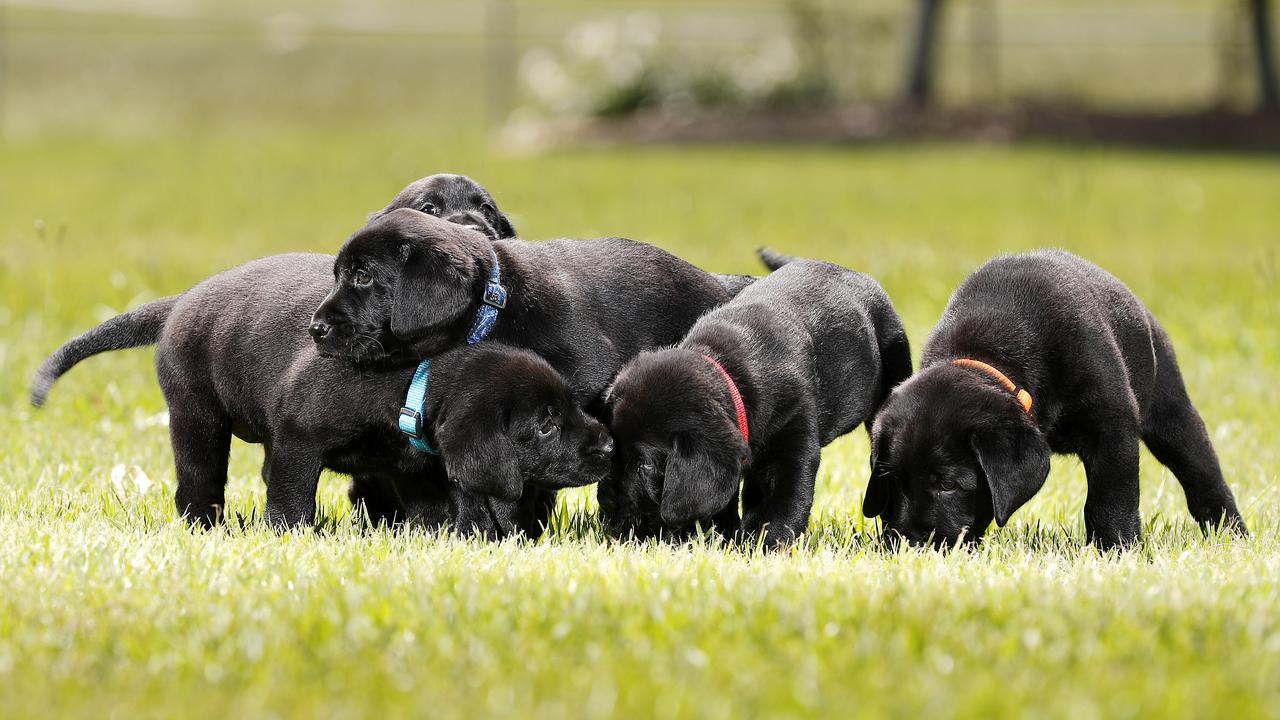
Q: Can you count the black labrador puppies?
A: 5